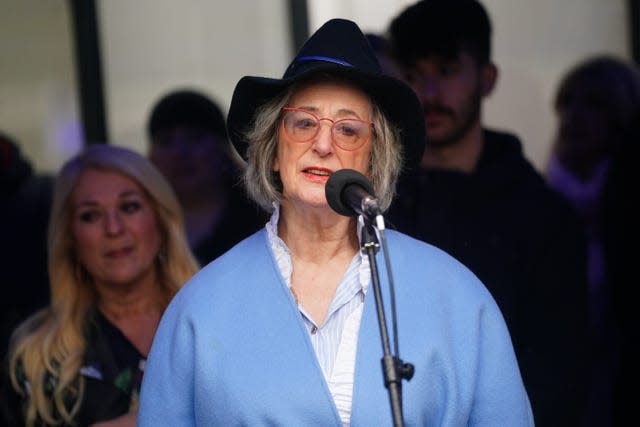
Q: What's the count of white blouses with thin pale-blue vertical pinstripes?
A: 1